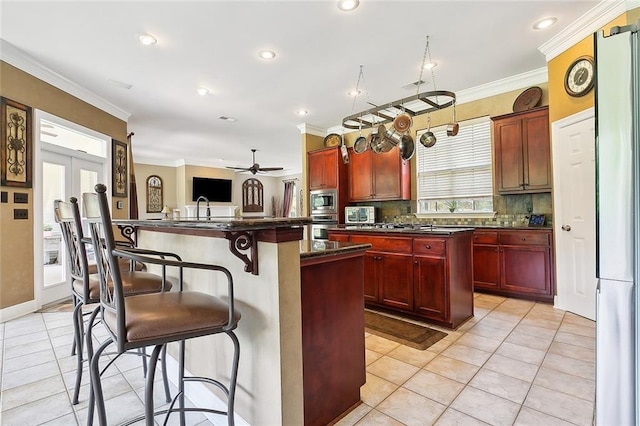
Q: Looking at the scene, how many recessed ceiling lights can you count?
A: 8